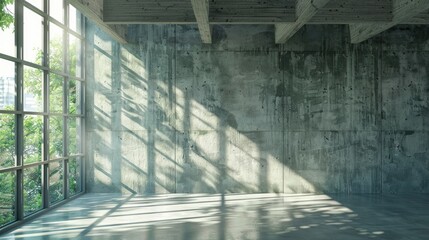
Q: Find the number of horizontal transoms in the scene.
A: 4